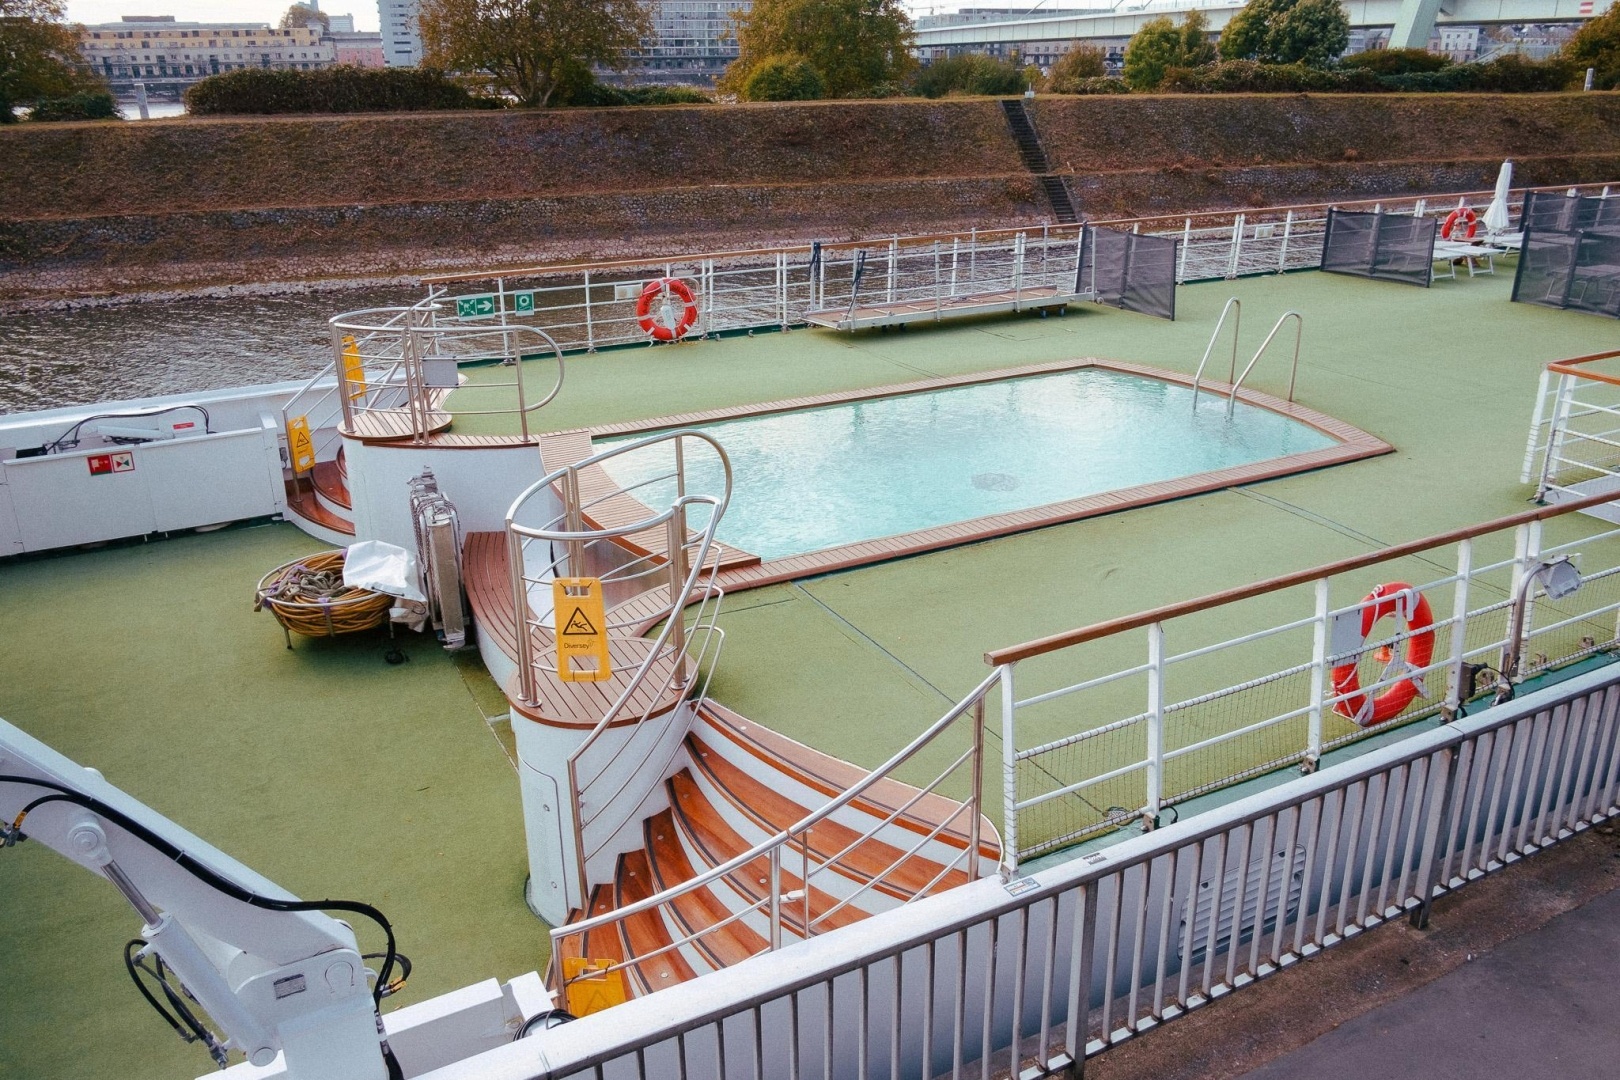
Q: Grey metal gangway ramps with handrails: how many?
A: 1